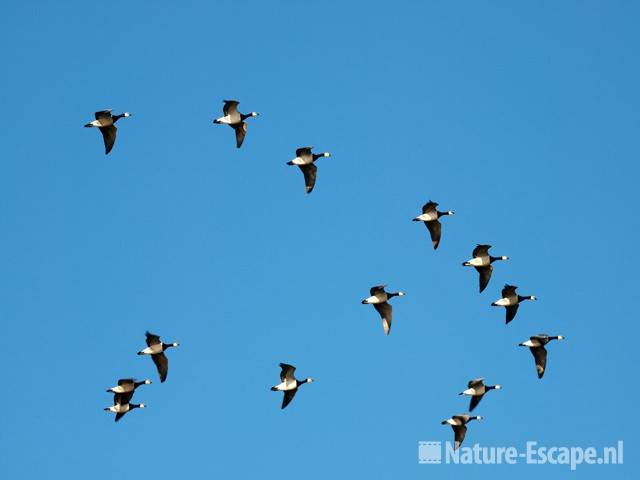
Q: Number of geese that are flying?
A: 14